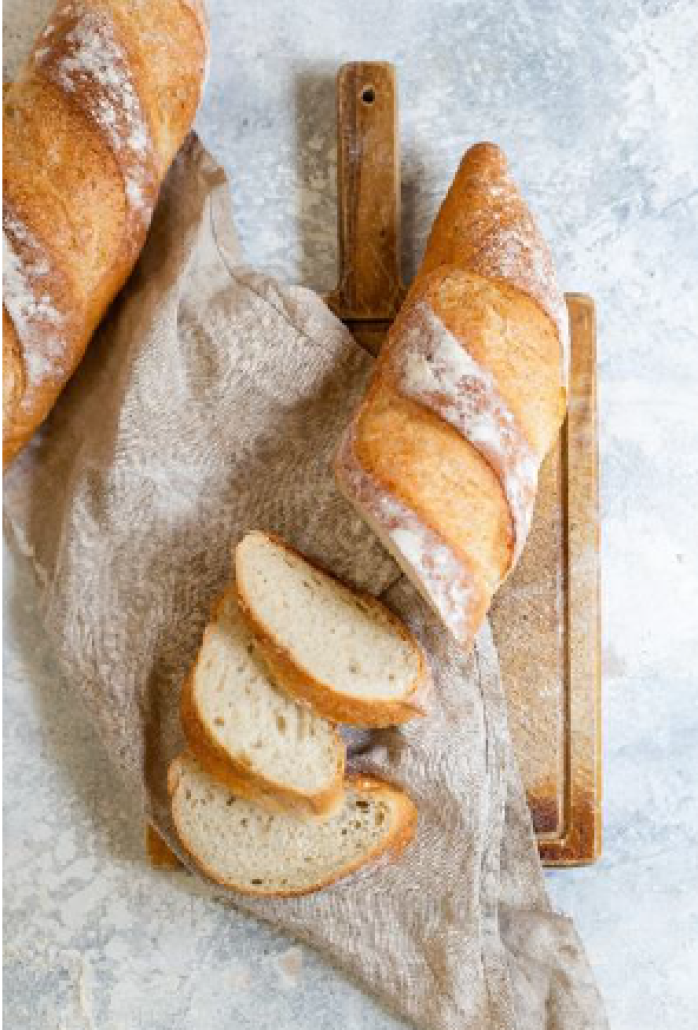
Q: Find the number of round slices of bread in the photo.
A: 3